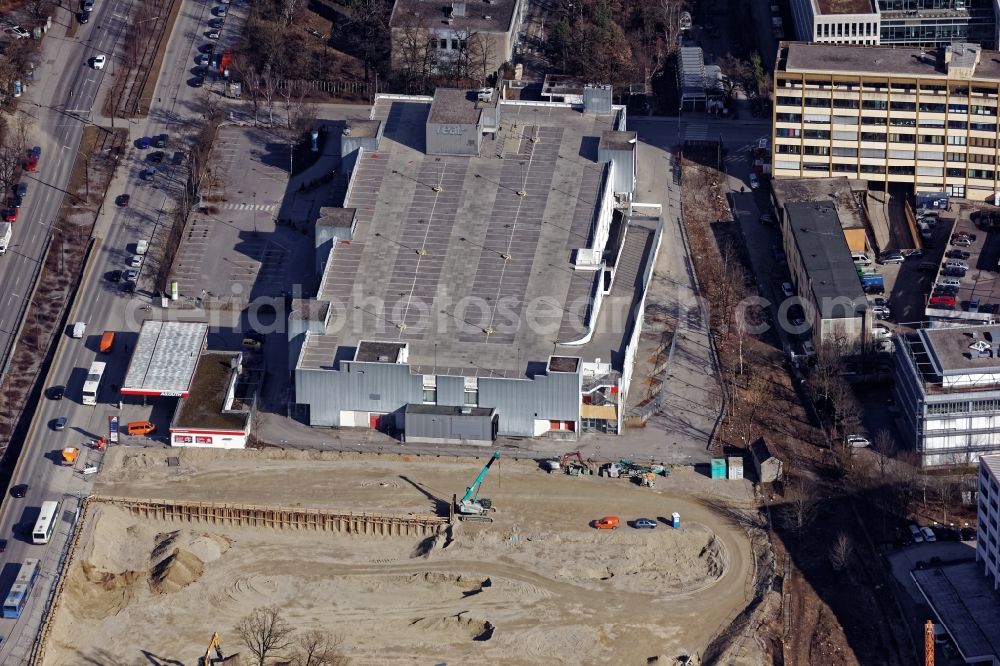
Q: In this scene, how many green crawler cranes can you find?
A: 1